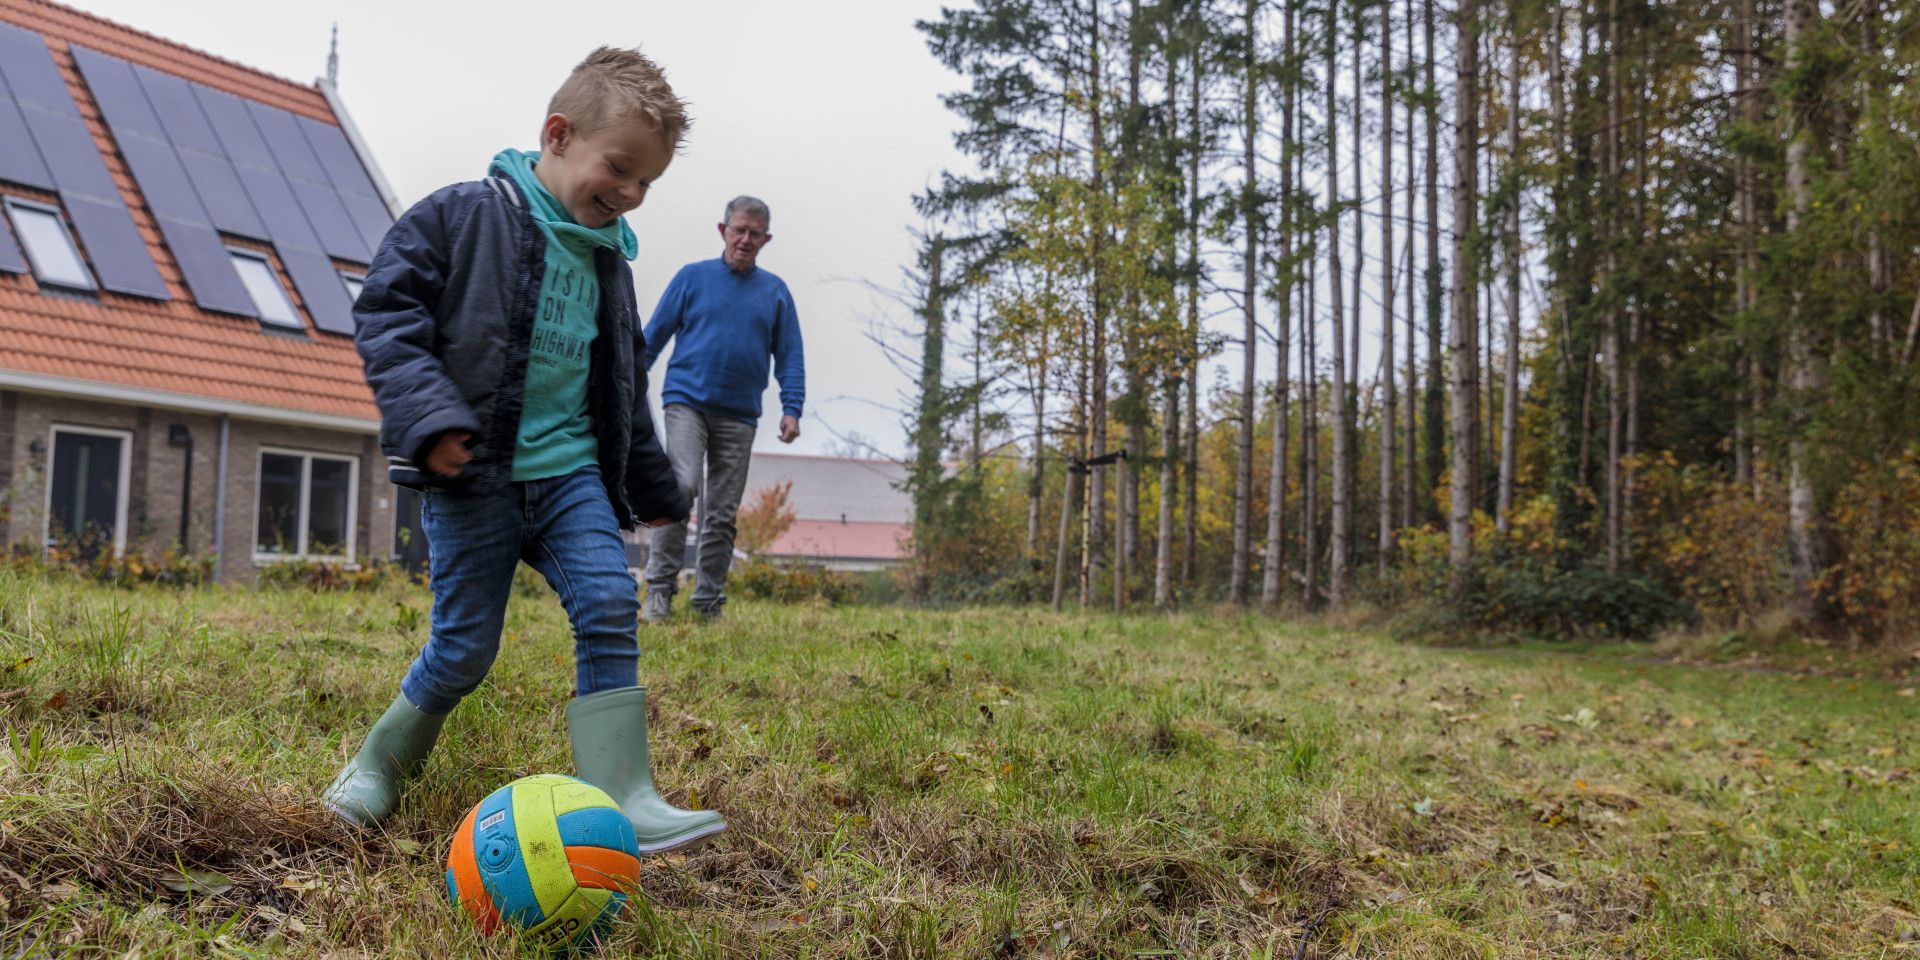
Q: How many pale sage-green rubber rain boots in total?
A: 2